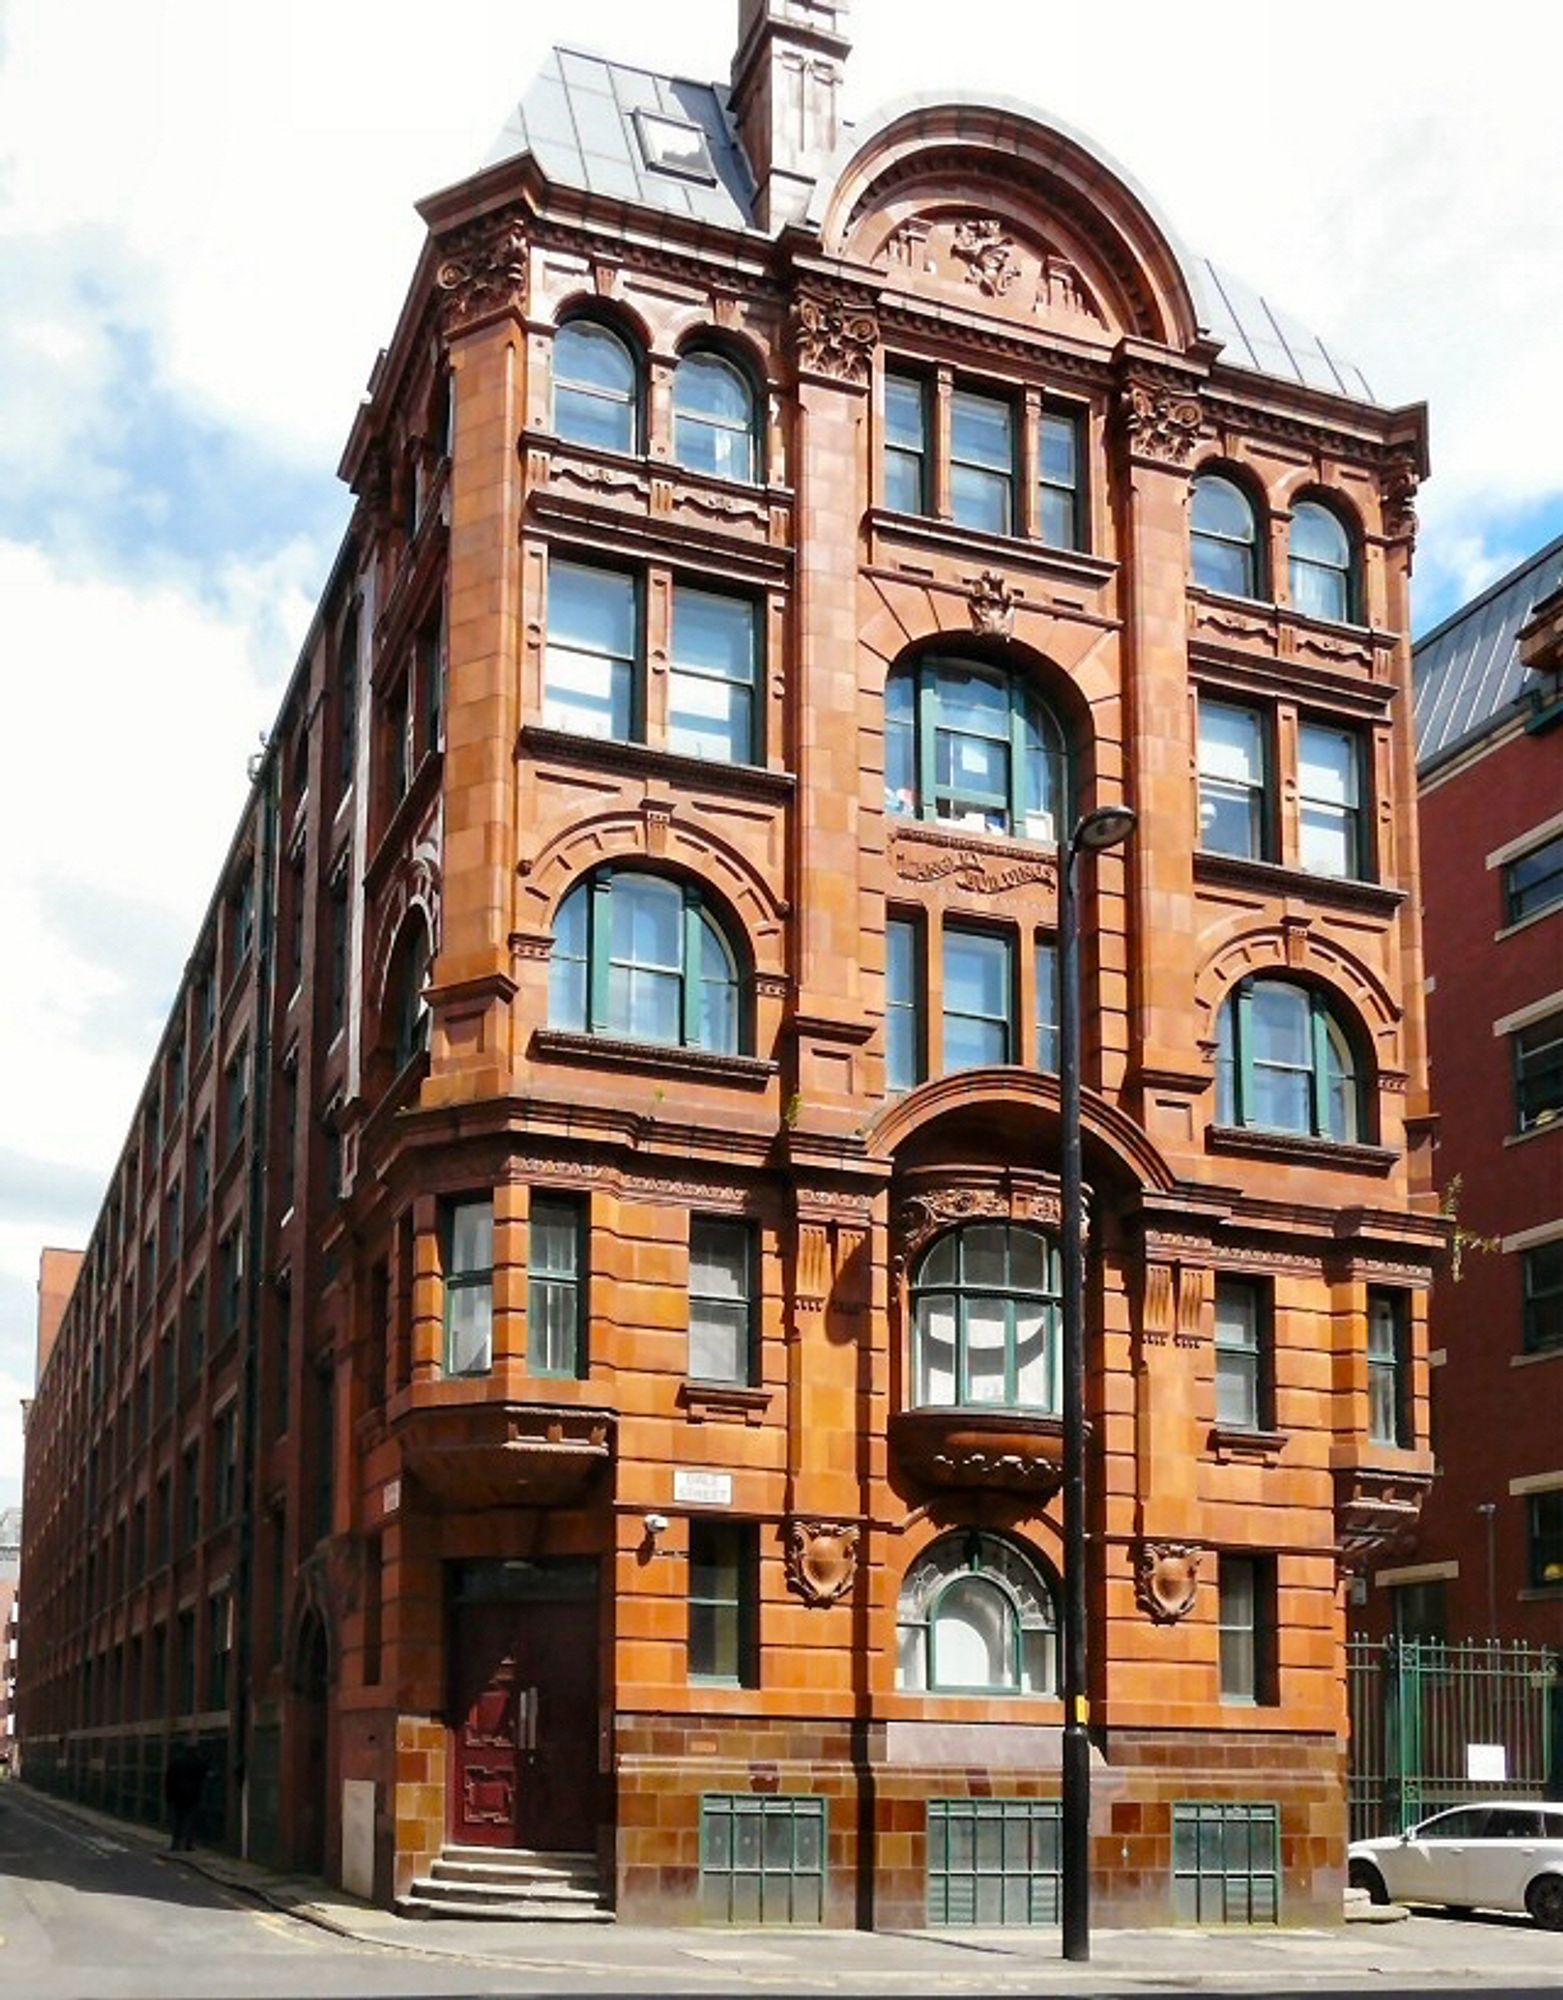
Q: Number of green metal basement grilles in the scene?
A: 3